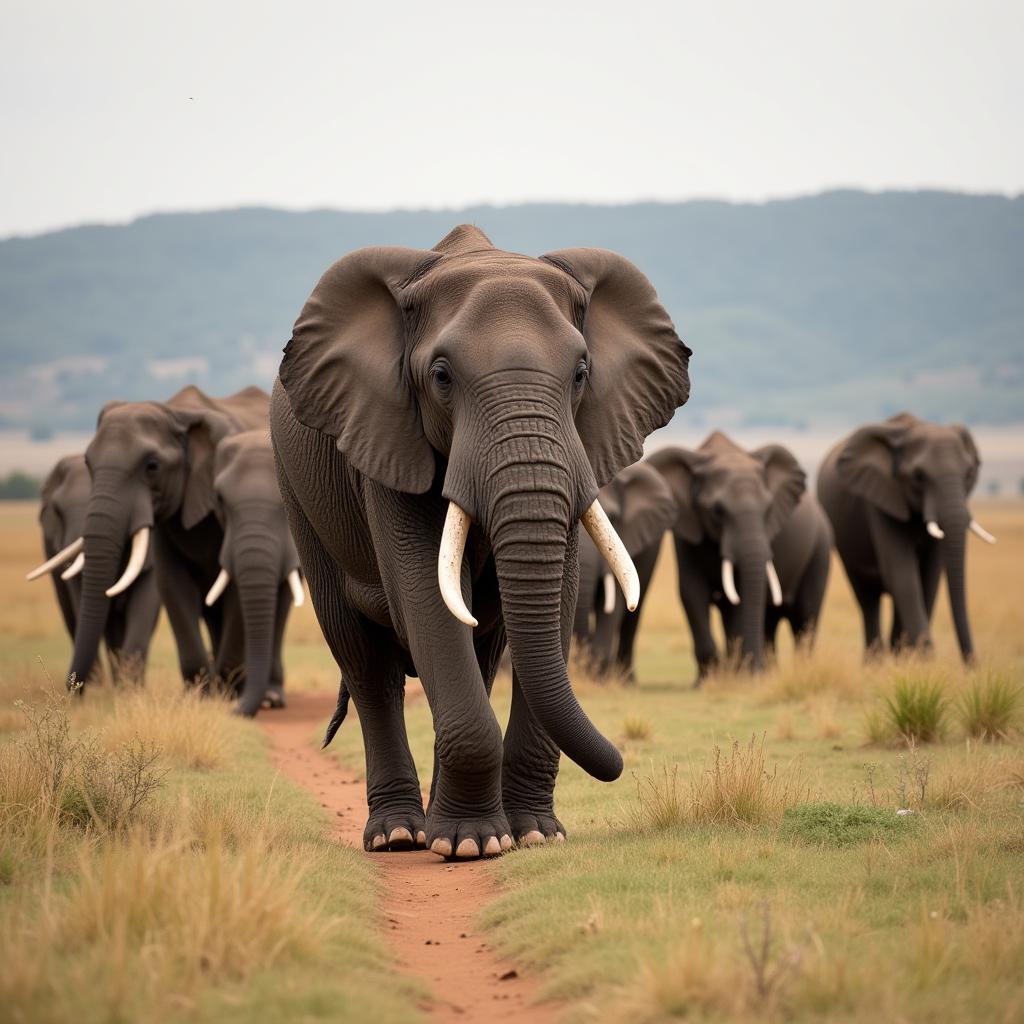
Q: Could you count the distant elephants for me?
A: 6